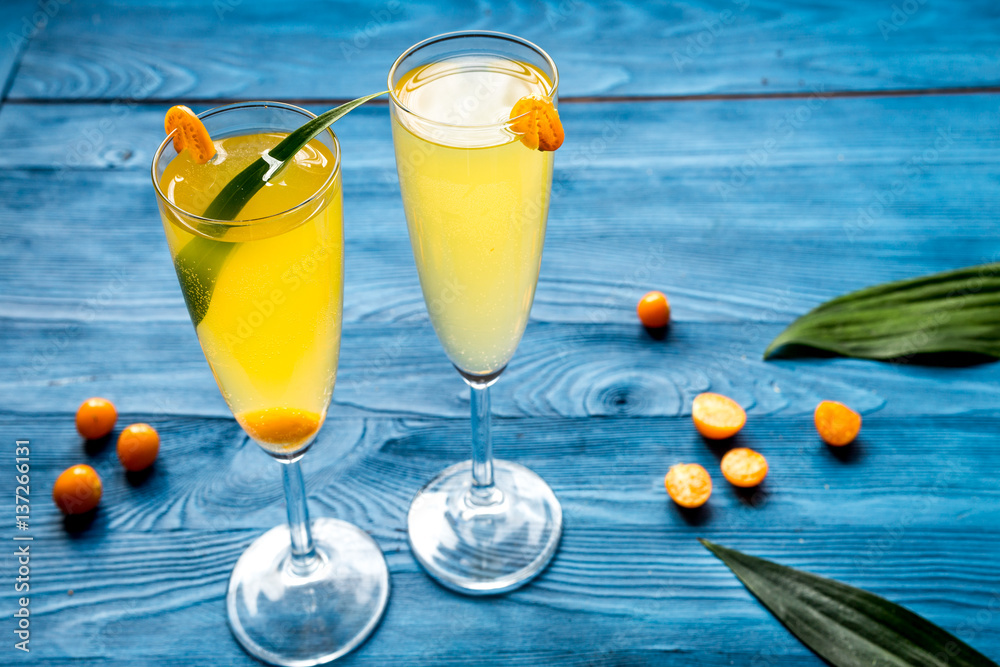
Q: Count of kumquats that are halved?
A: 4